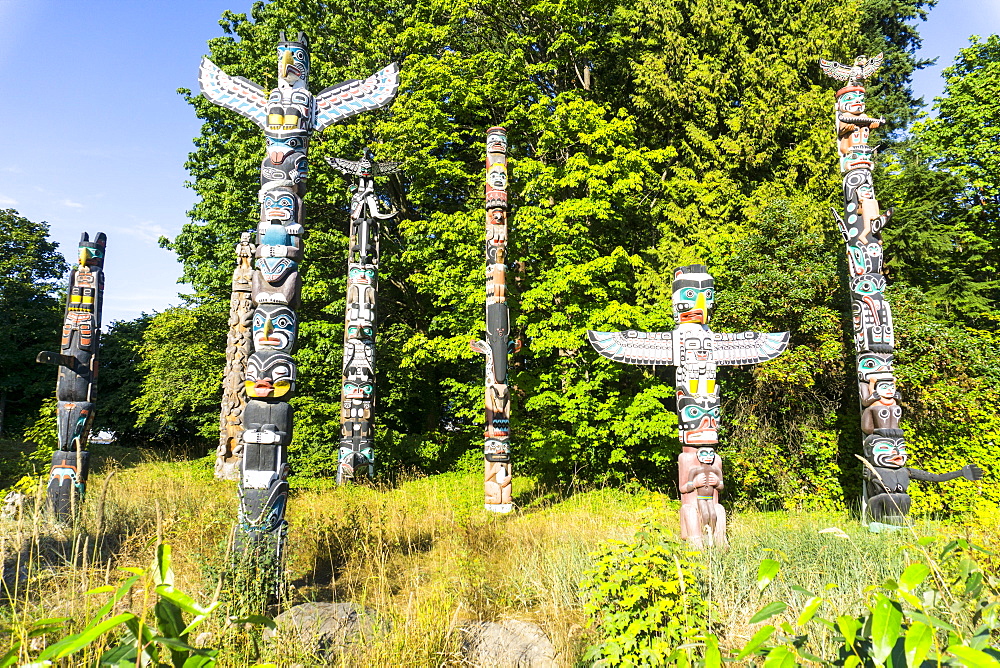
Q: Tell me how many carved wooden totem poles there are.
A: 7